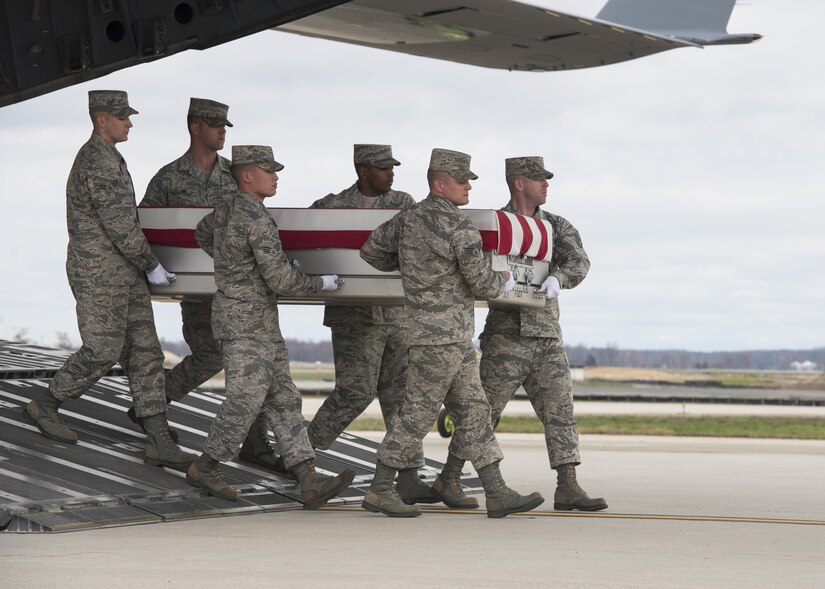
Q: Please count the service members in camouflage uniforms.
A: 6